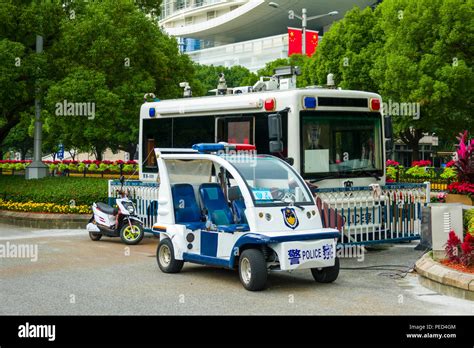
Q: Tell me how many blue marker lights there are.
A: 2